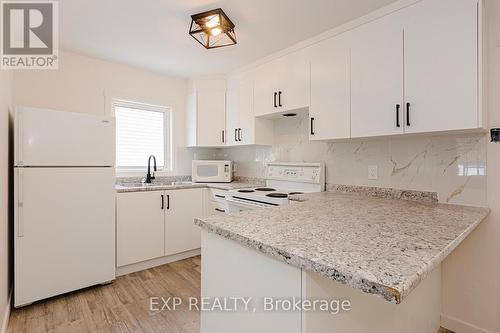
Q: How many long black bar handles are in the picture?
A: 12